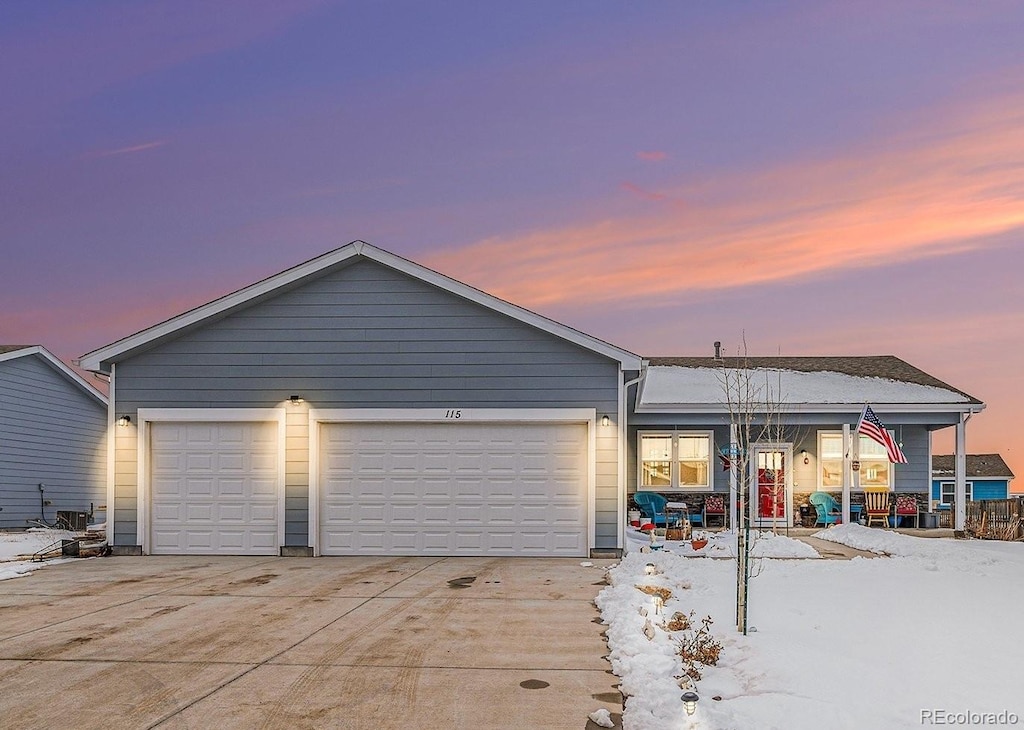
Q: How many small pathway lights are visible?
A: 3